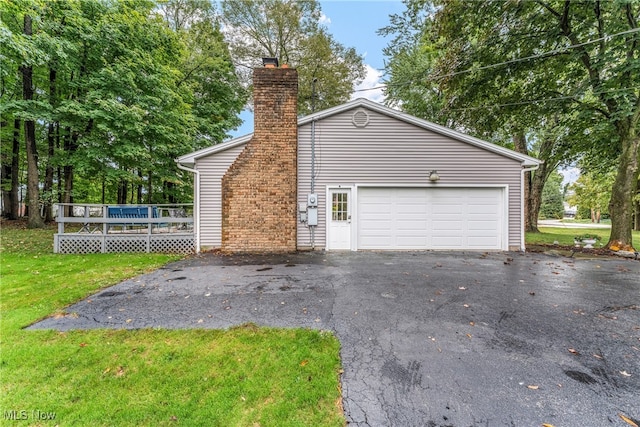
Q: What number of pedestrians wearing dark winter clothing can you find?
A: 0